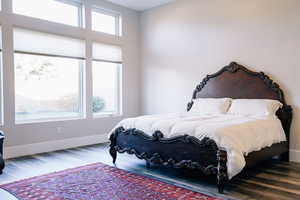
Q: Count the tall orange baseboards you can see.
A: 0